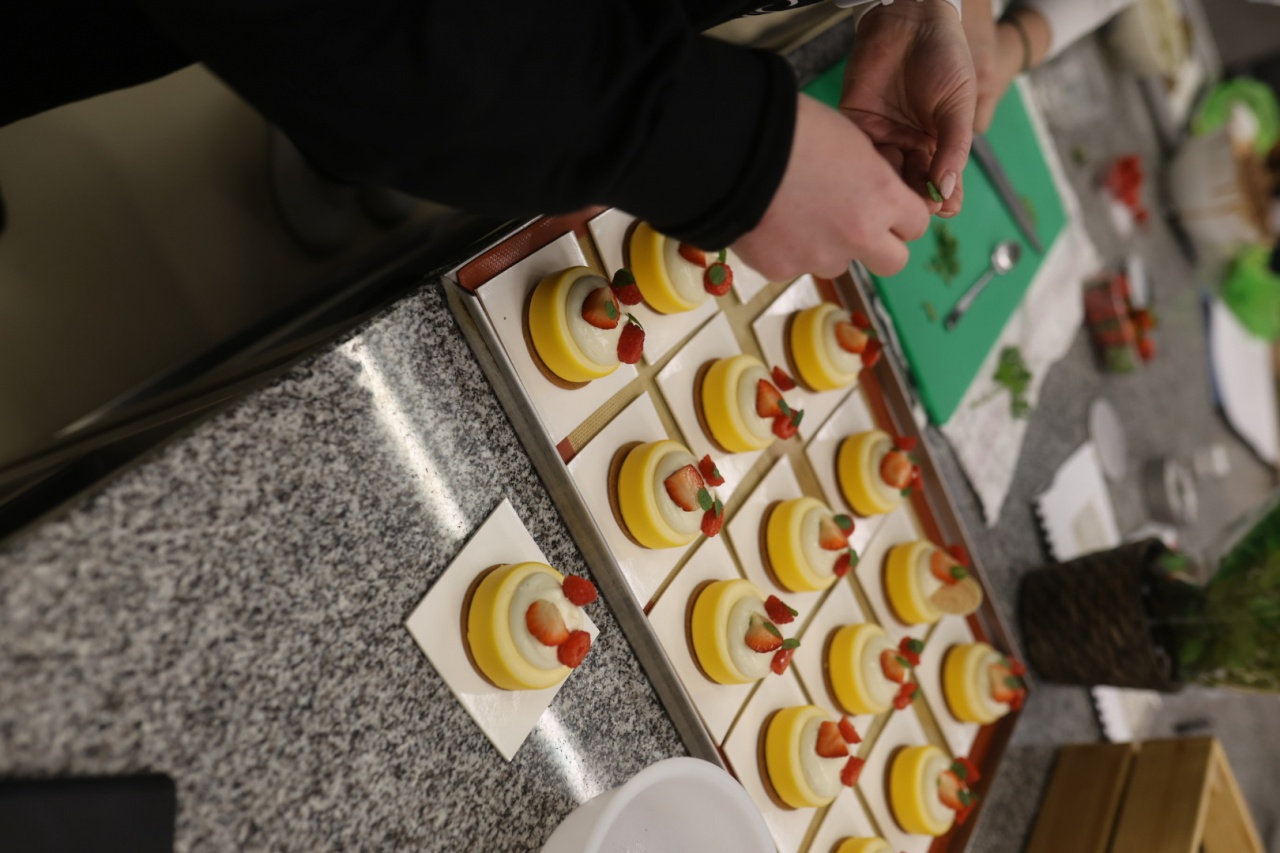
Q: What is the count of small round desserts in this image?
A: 15